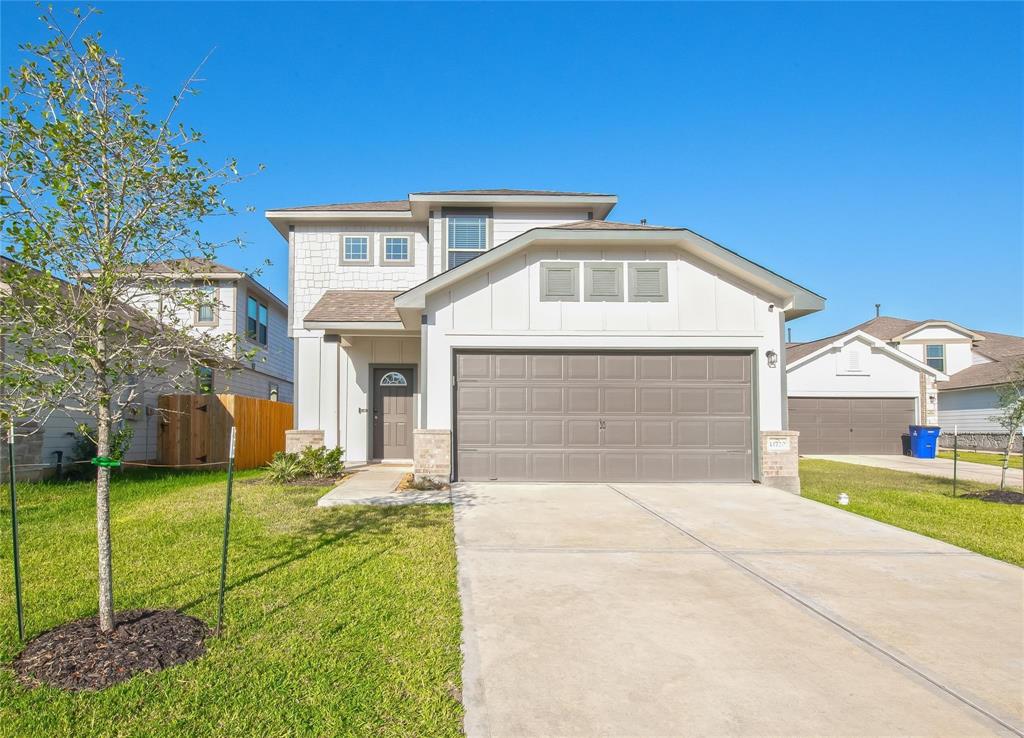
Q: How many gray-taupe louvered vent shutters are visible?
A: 3